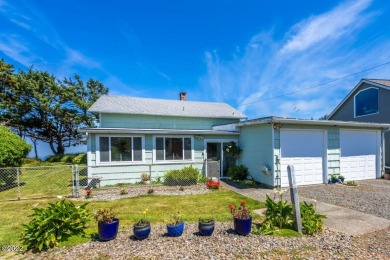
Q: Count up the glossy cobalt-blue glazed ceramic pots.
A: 5